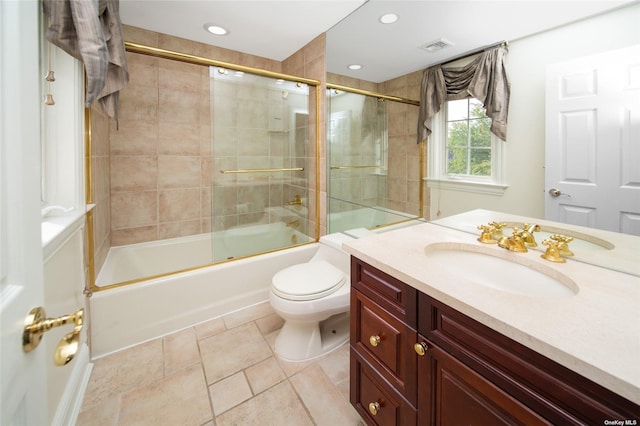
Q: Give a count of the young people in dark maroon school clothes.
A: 0